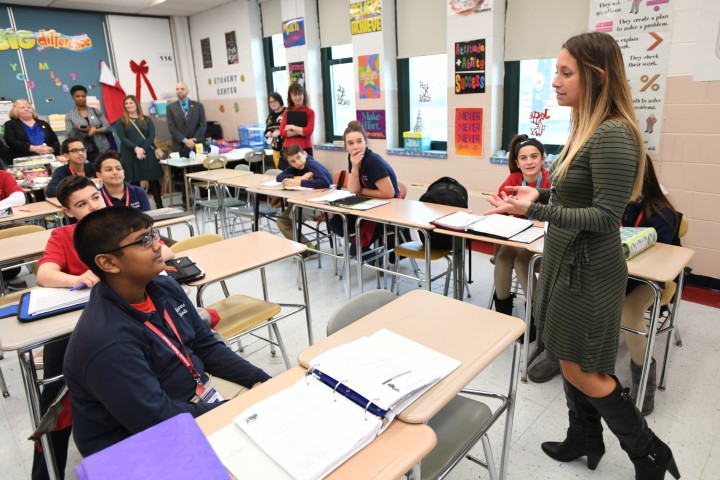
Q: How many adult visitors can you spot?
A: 6